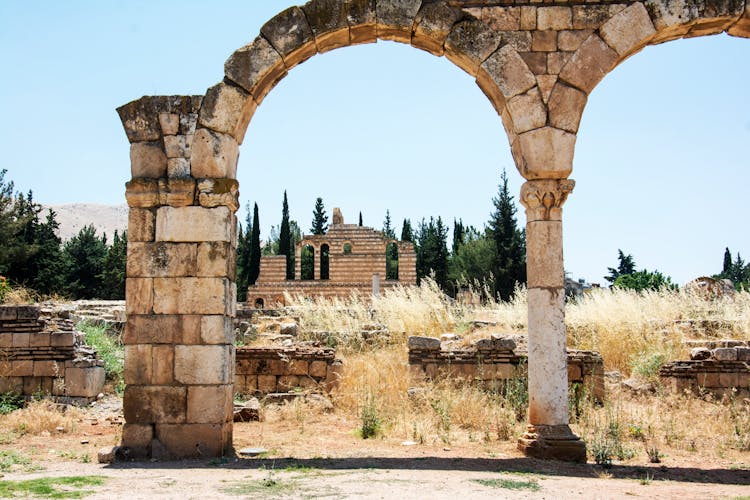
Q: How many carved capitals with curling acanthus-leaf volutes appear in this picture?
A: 1